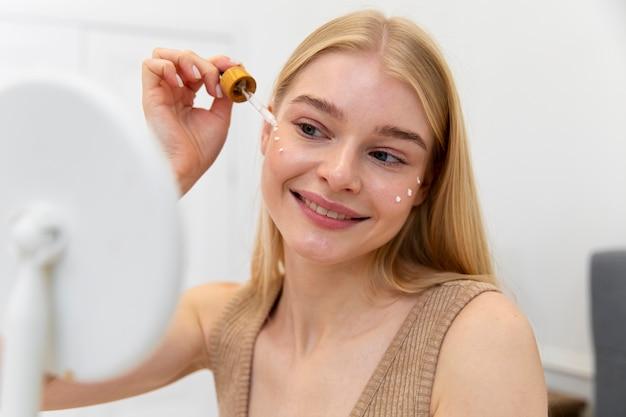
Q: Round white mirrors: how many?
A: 1